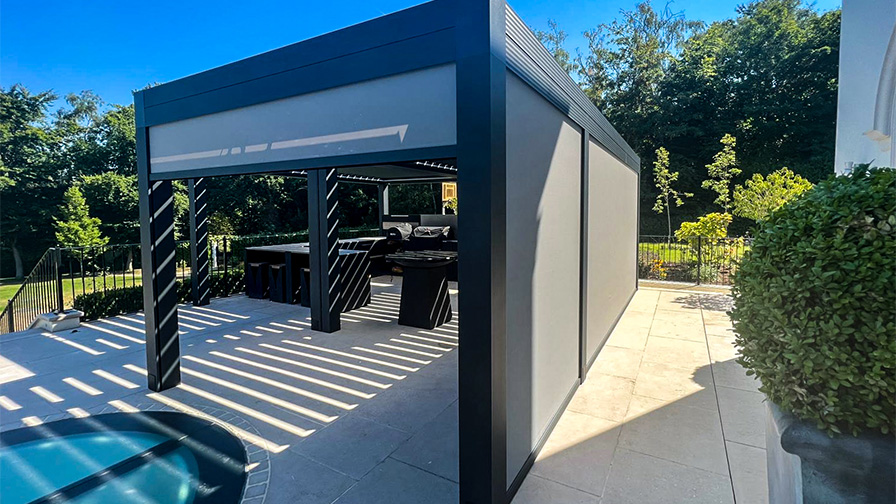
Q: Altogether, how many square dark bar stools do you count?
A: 3